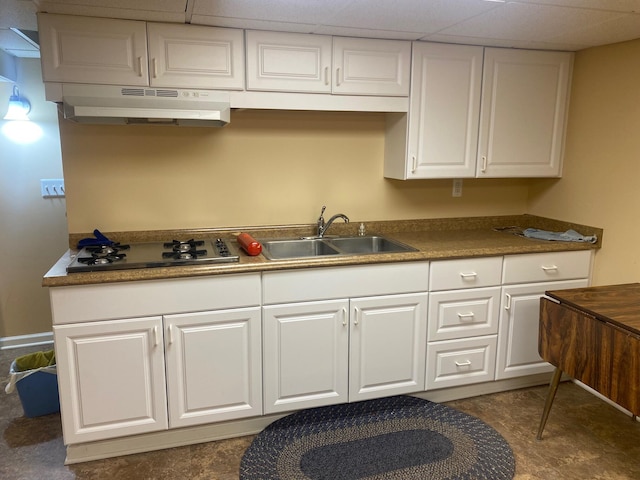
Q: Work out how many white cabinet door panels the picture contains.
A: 11